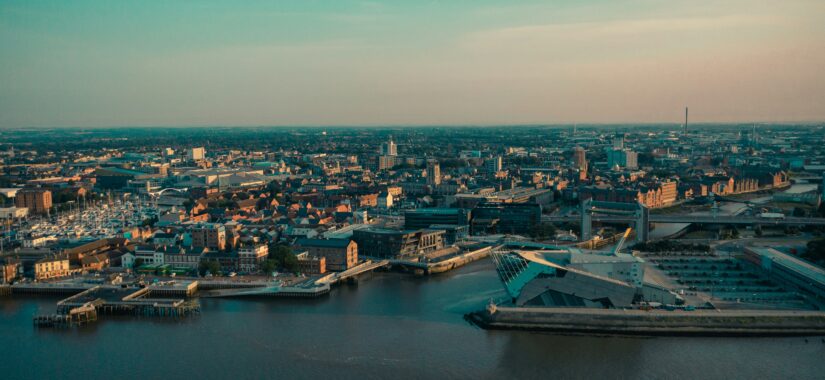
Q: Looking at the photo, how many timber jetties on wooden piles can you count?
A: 1